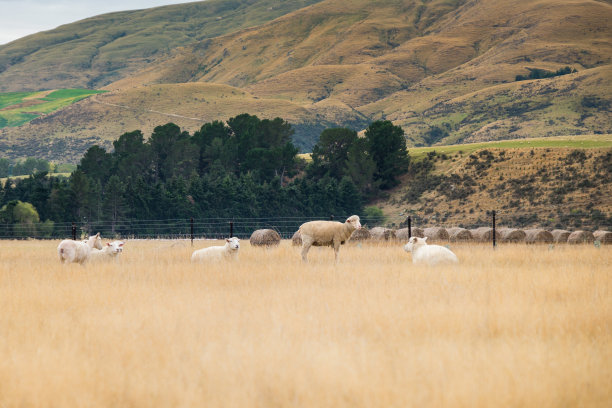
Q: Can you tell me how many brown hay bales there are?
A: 13